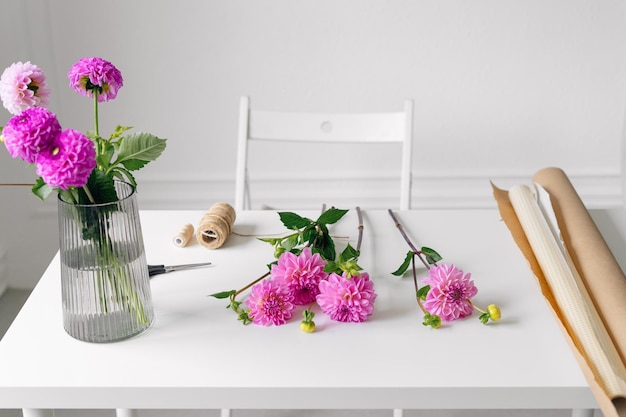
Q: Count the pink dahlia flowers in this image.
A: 8